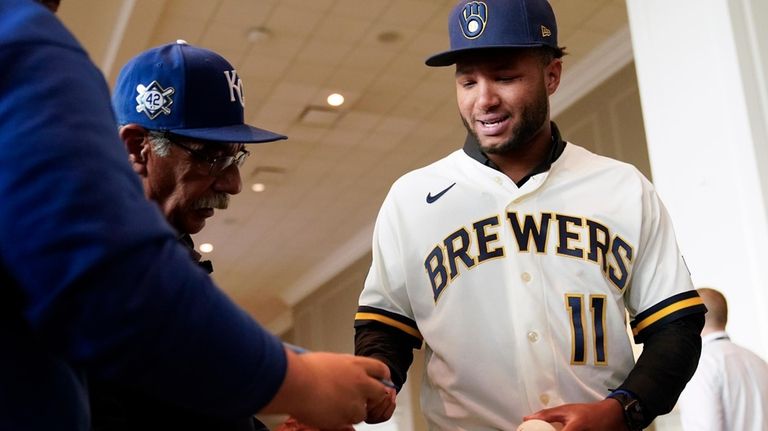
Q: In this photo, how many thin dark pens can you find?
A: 1